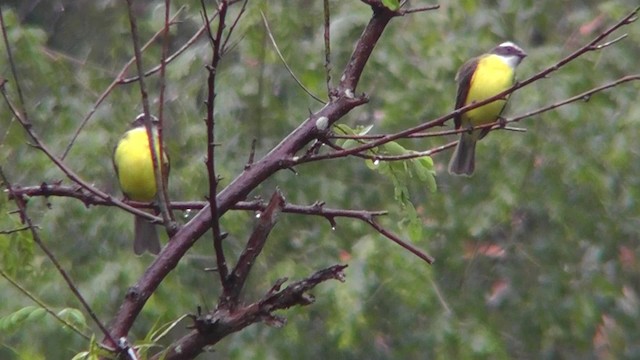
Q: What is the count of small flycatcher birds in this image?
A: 2